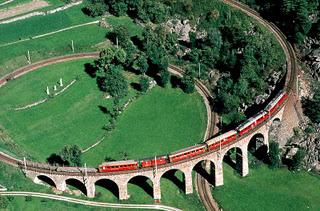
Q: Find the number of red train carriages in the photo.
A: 6